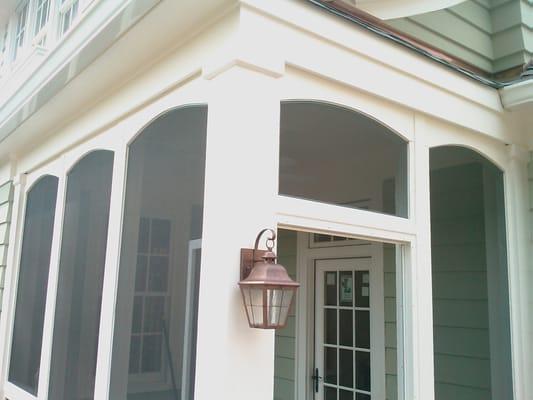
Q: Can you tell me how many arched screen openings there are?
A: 5